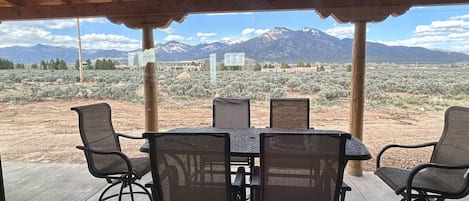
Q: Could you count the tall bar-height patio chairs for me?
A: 2